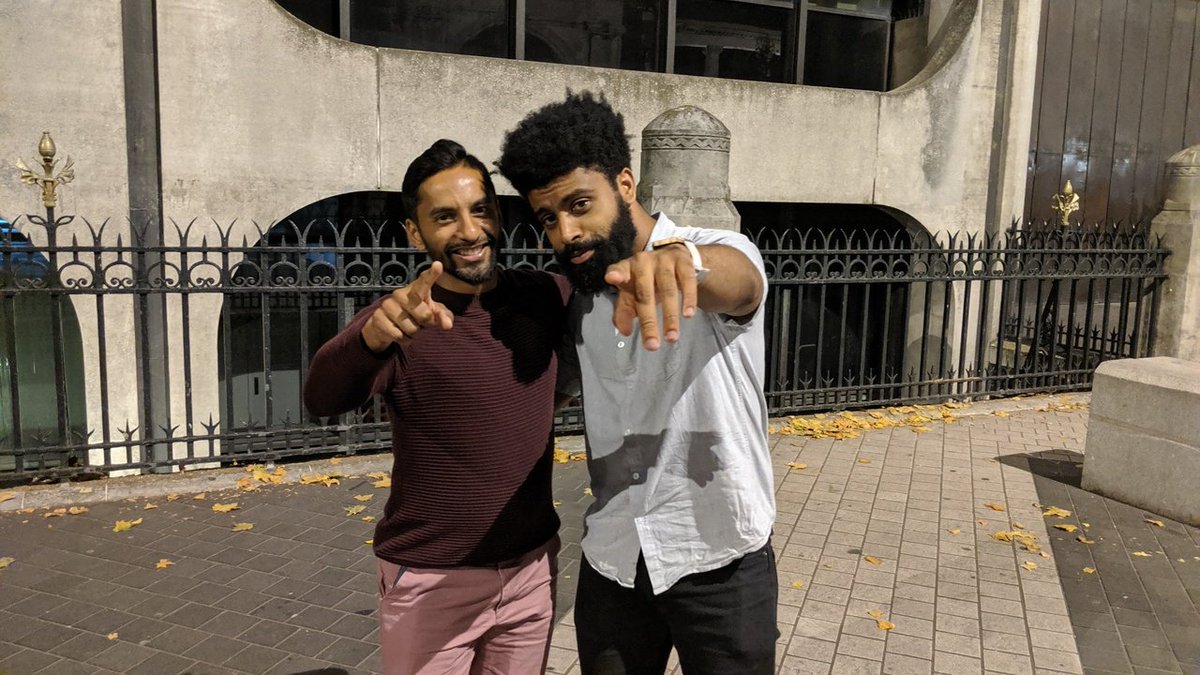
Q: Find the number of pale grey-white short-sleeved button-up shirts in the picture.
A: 1